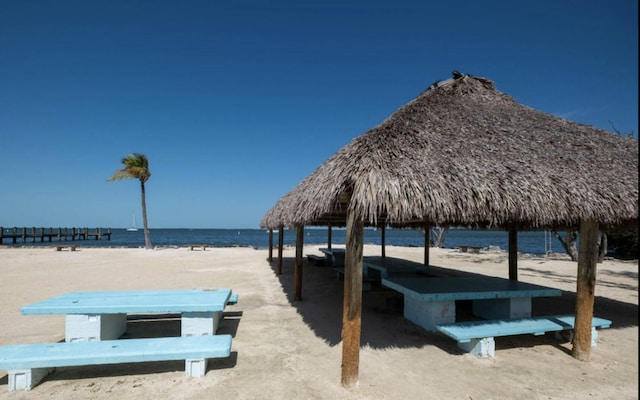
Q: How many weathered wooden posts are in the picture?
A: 9